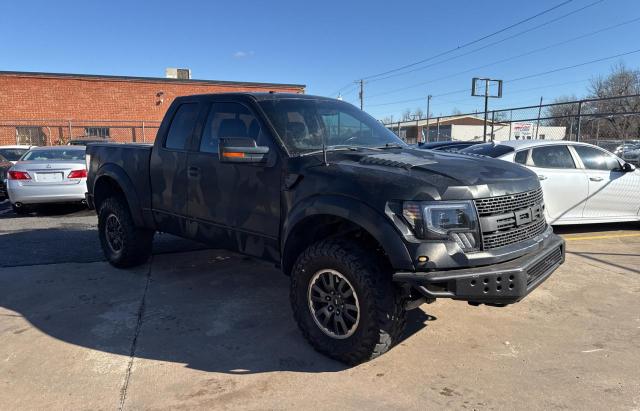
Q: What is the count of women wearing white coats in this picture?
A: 0